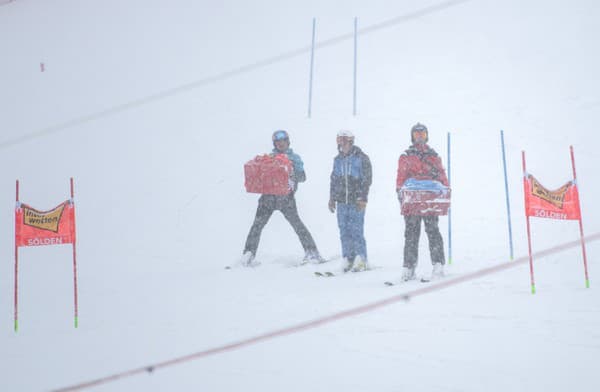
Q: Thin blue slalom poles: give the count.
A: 4